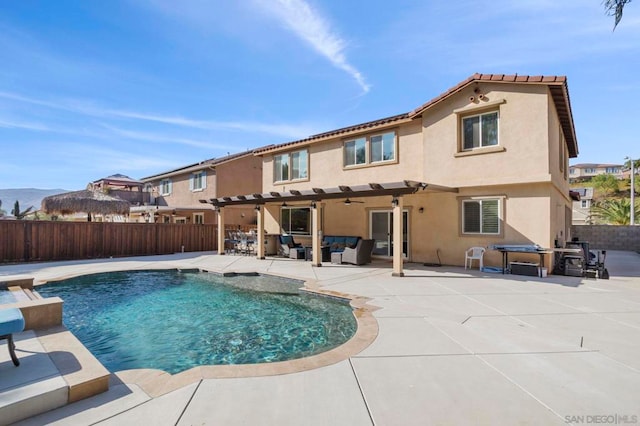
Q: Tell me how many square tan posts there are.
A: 4